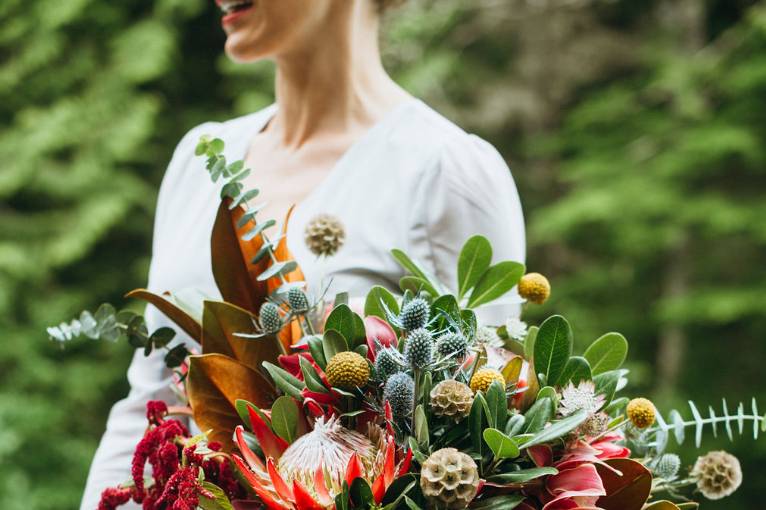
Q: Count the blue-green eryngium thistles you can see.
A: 8